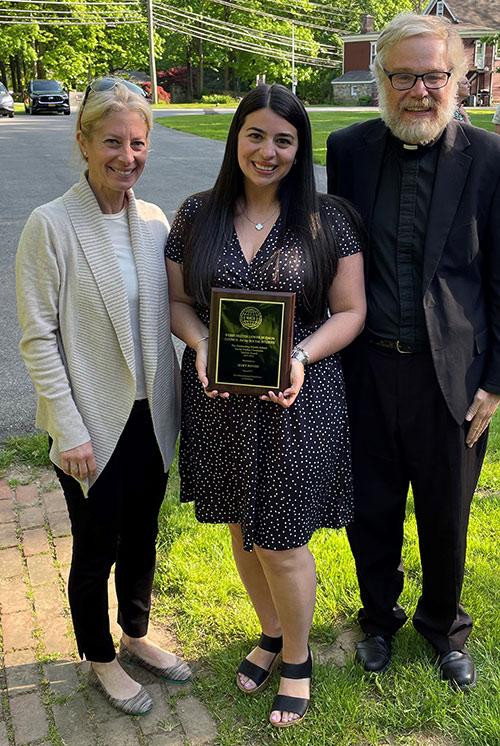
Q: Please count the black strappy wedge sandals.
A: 2